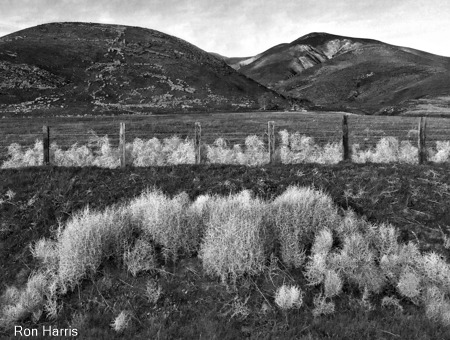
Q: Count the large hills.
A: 2